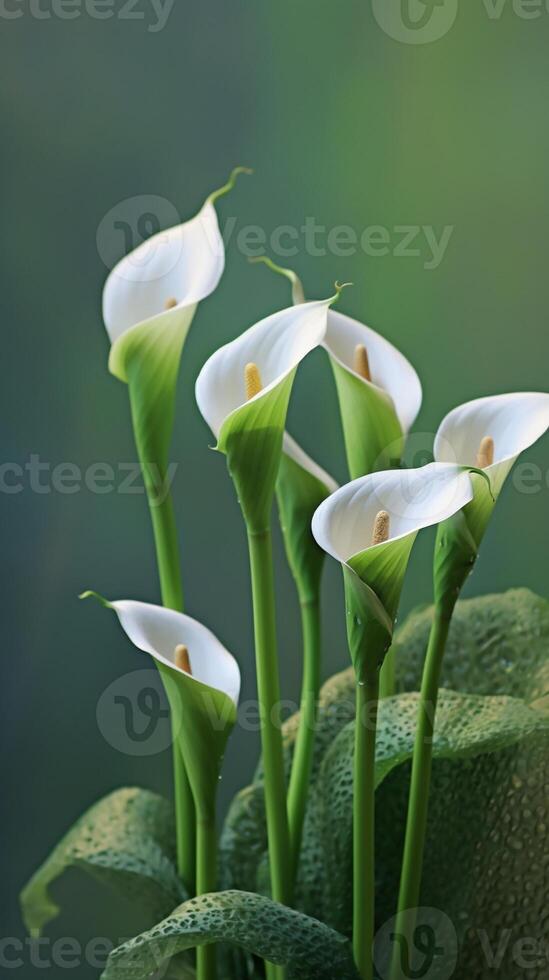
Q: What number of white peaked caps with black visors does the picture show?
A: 0